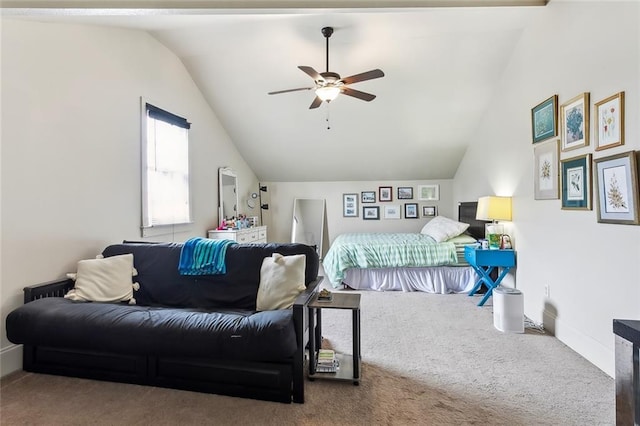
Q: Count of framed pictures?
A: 15